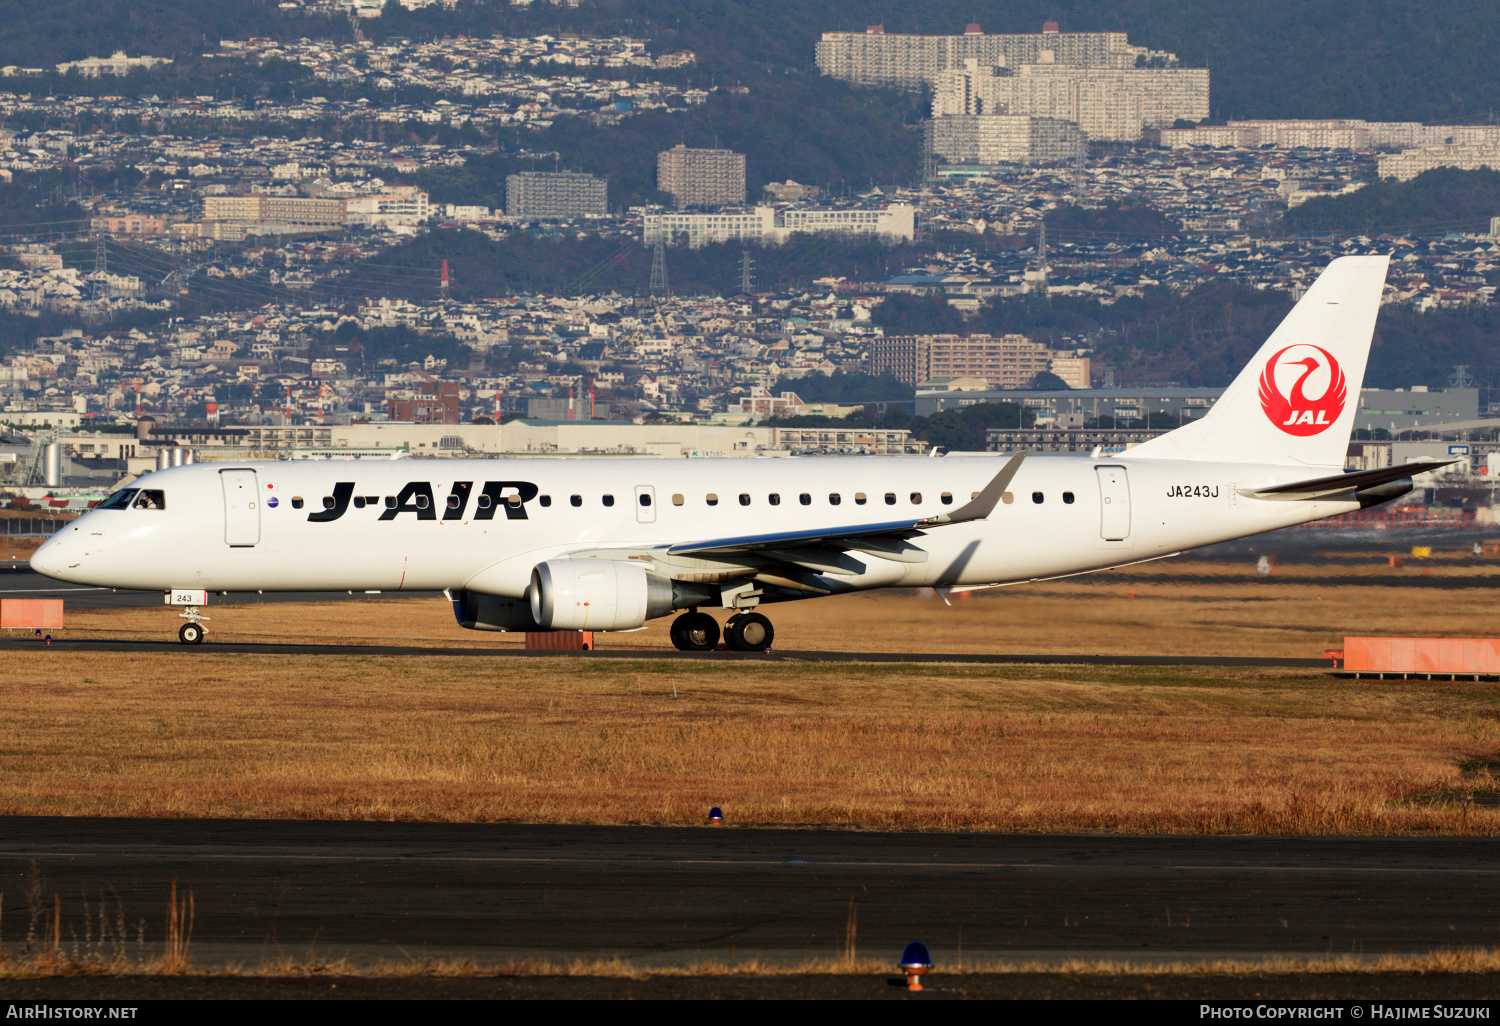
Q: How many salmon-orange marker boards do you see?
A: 3